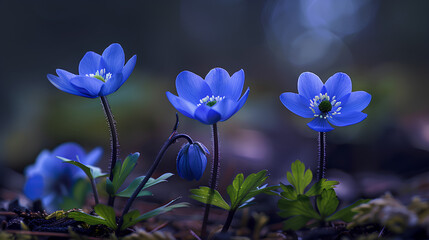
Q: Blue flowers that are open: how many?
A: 3